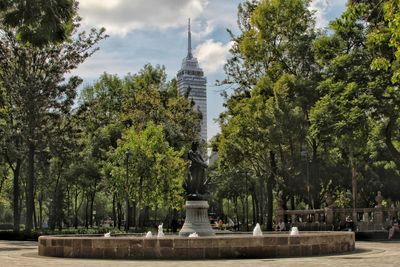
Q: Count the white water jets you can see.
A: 6